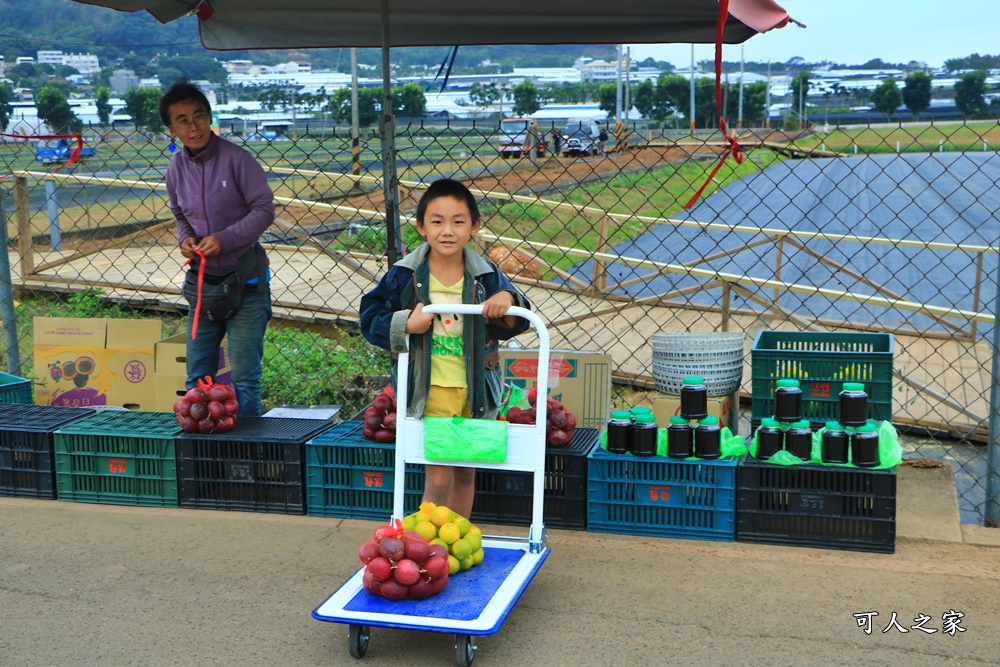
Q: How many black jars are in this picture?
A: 12